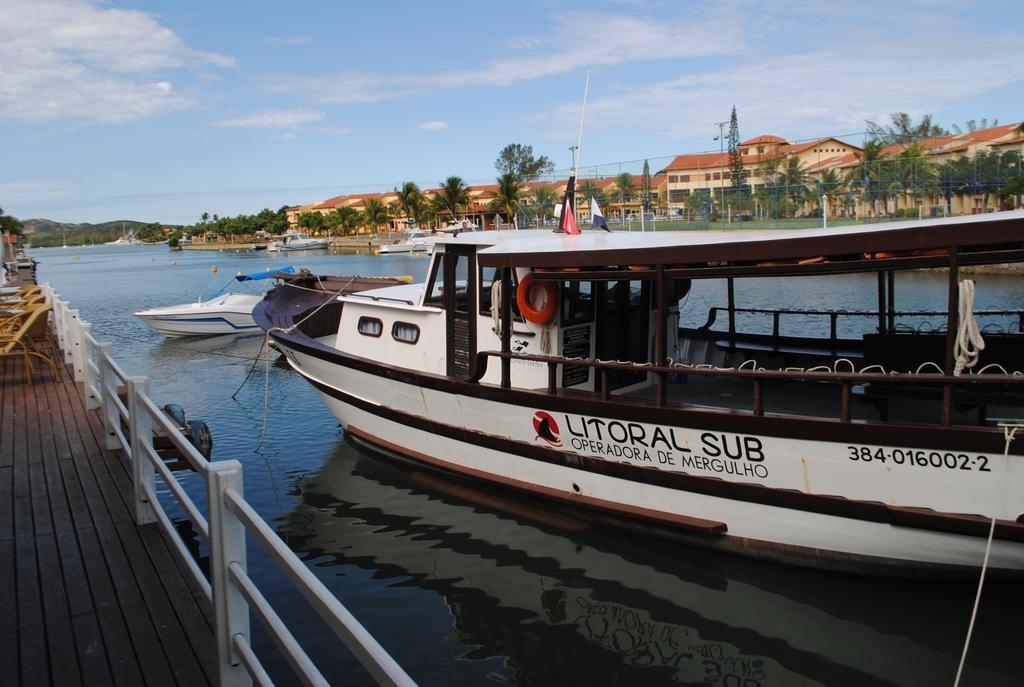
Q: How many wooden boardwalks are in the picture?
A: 1